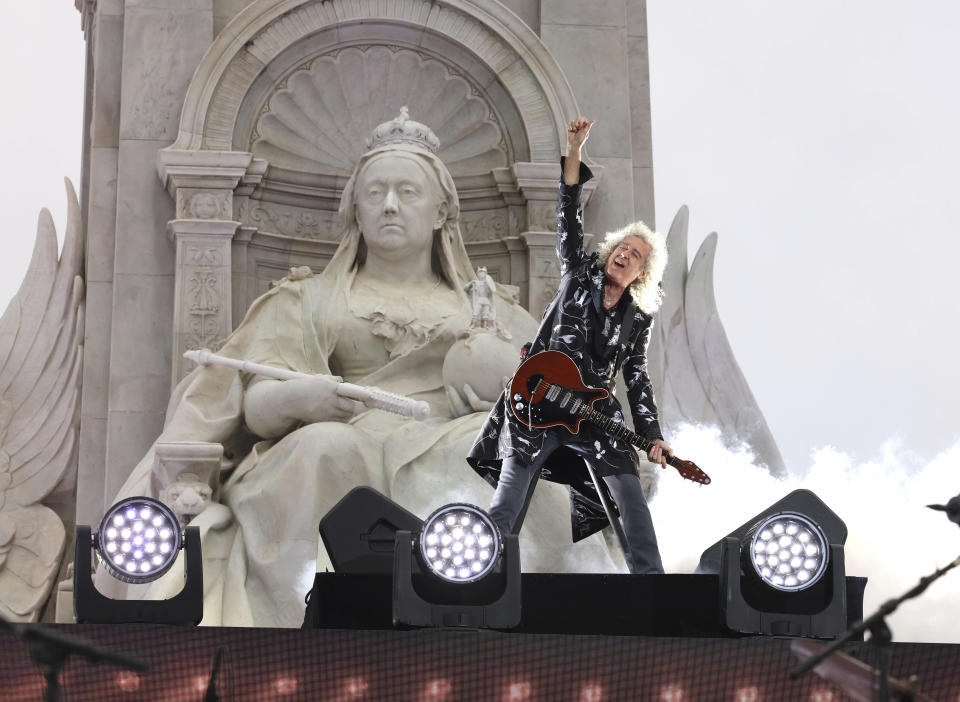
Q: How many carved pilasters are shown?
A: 2